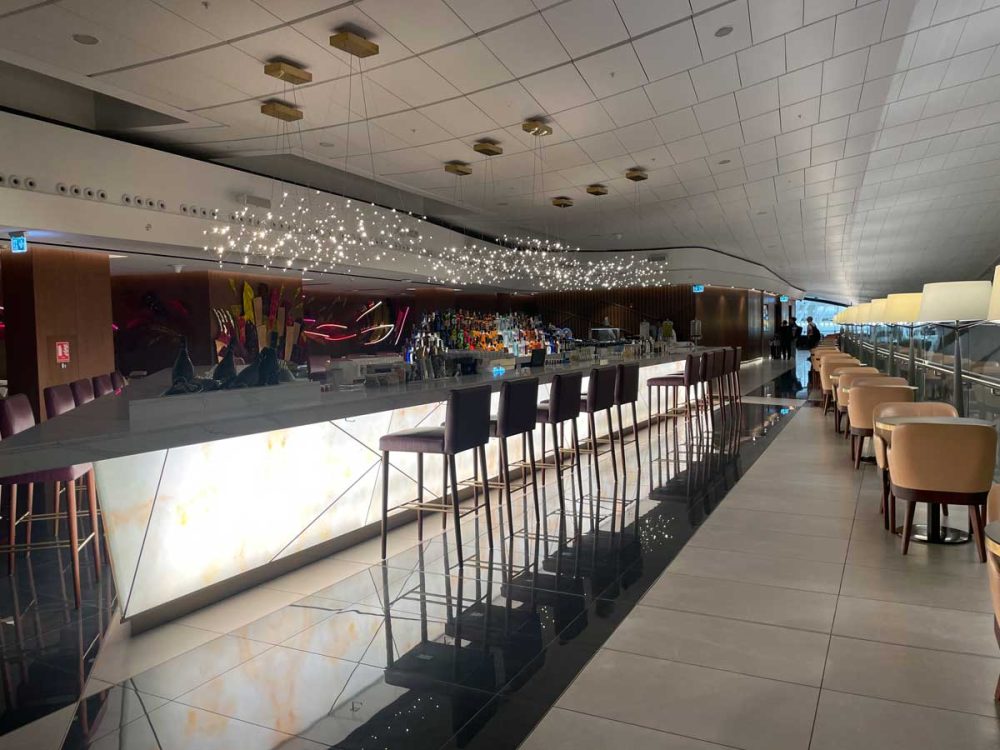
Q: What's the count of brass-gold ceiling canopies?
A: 9